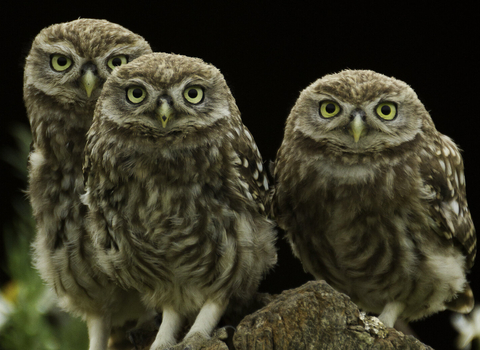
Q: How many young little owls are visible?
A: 3